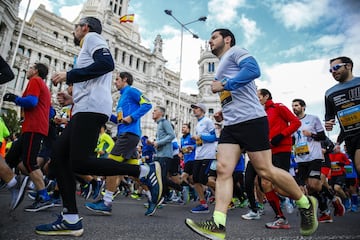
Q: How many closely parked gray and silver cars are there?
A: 0